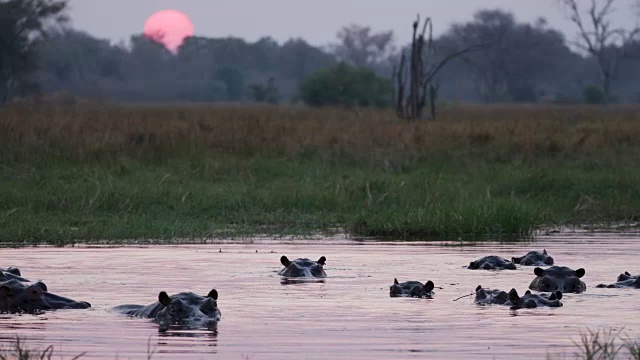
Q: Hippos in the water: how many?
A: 11